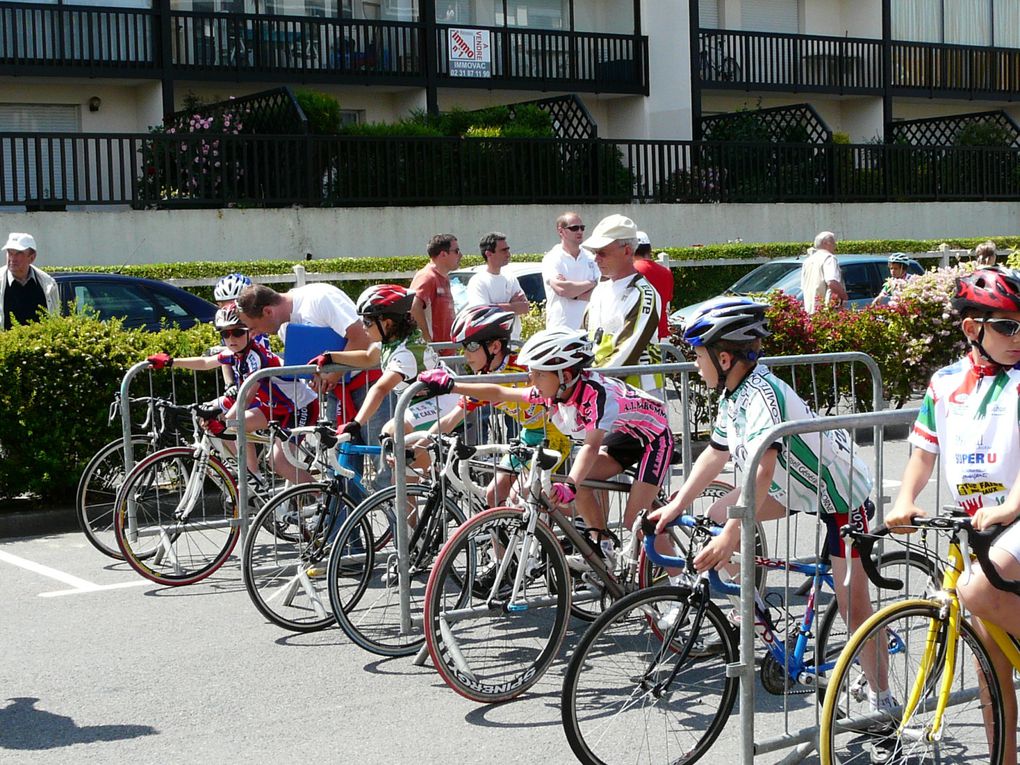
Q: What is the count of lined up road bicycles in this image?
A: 7